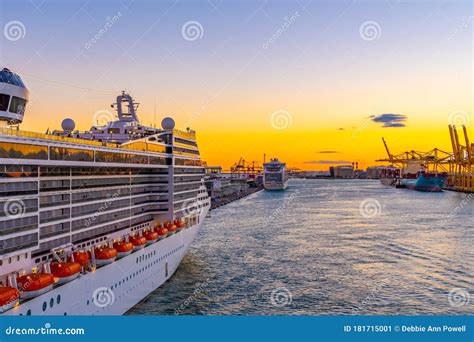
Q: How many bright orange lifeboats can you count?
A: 11